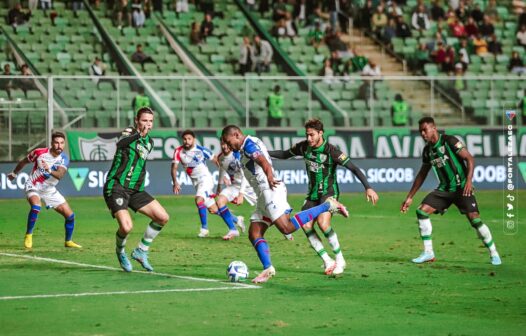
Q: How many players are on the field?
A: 7